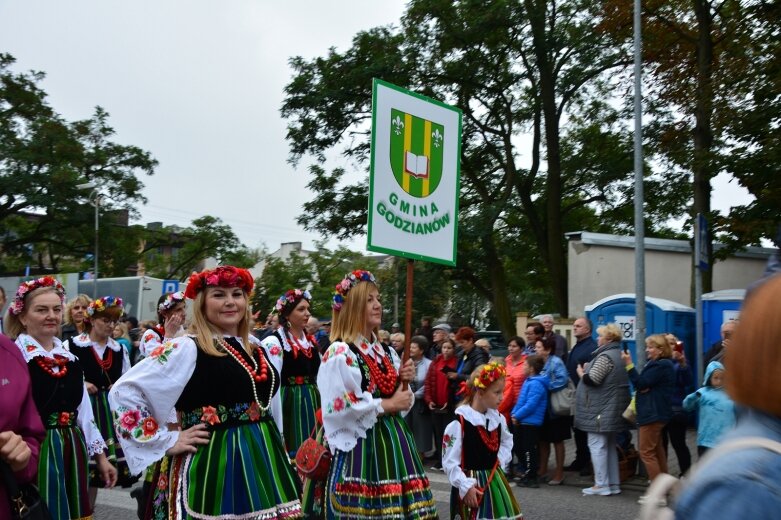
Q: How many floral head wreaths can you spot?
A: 7